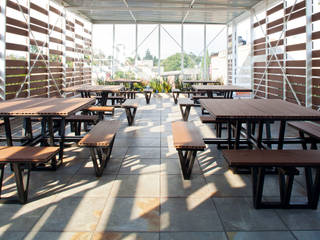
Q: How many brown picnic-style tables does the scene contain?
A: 6